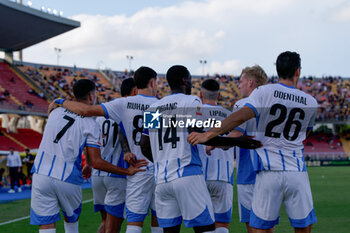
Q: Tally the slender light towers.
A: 3